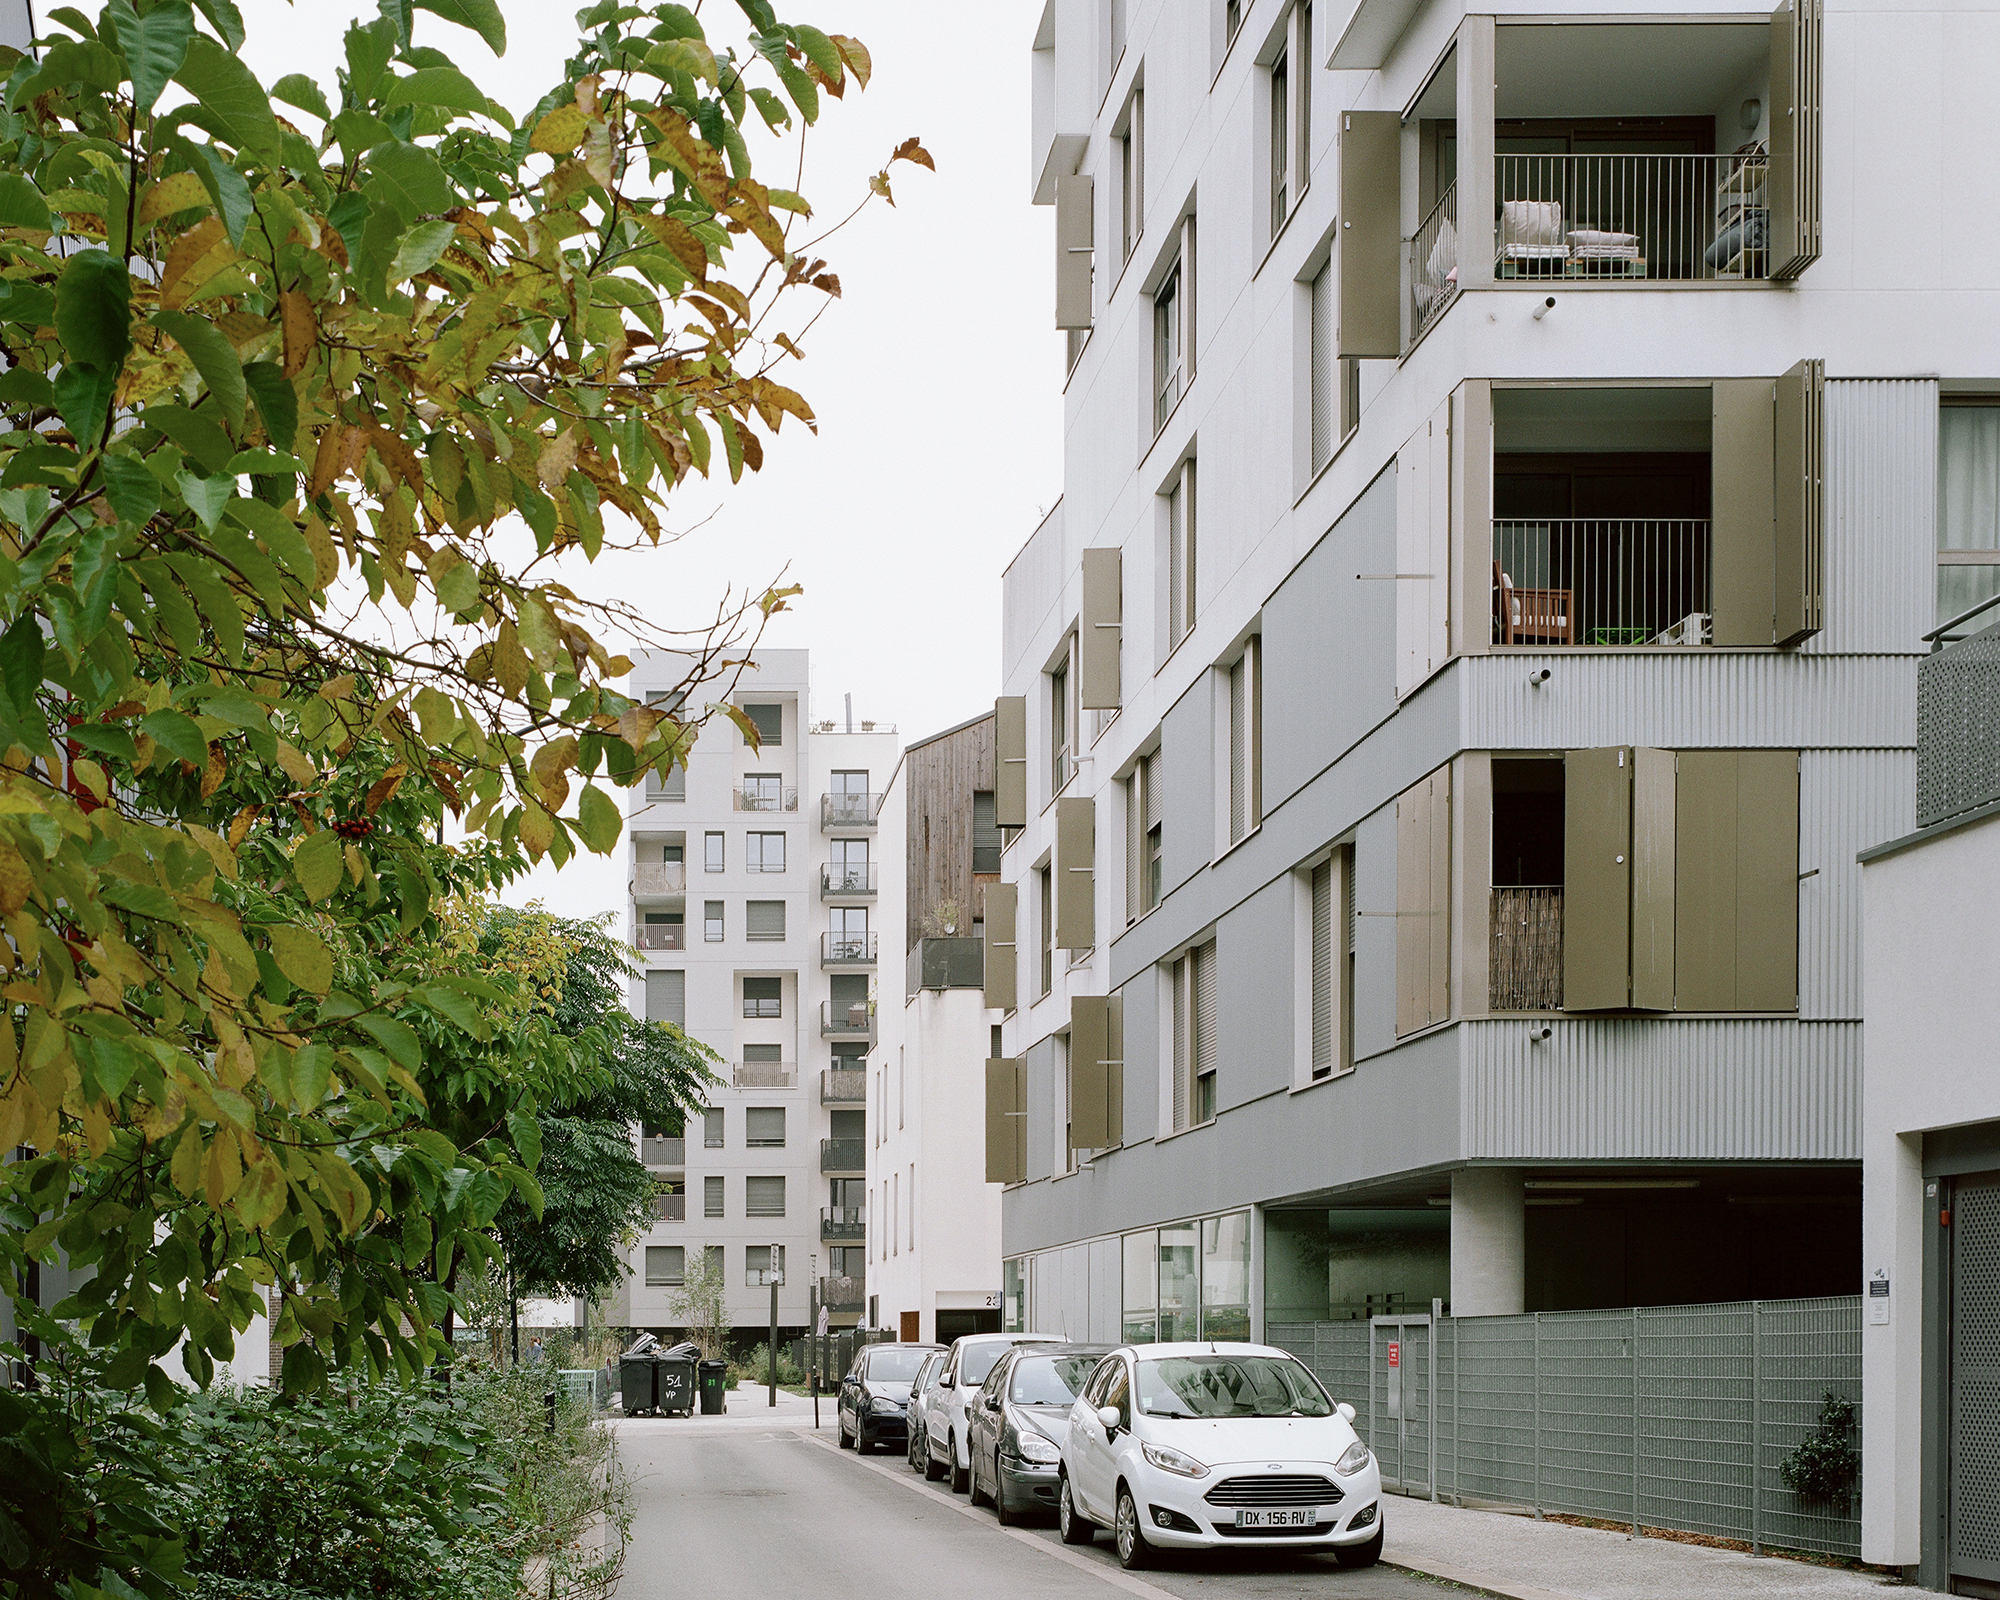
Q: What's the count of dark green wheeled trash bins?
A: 3